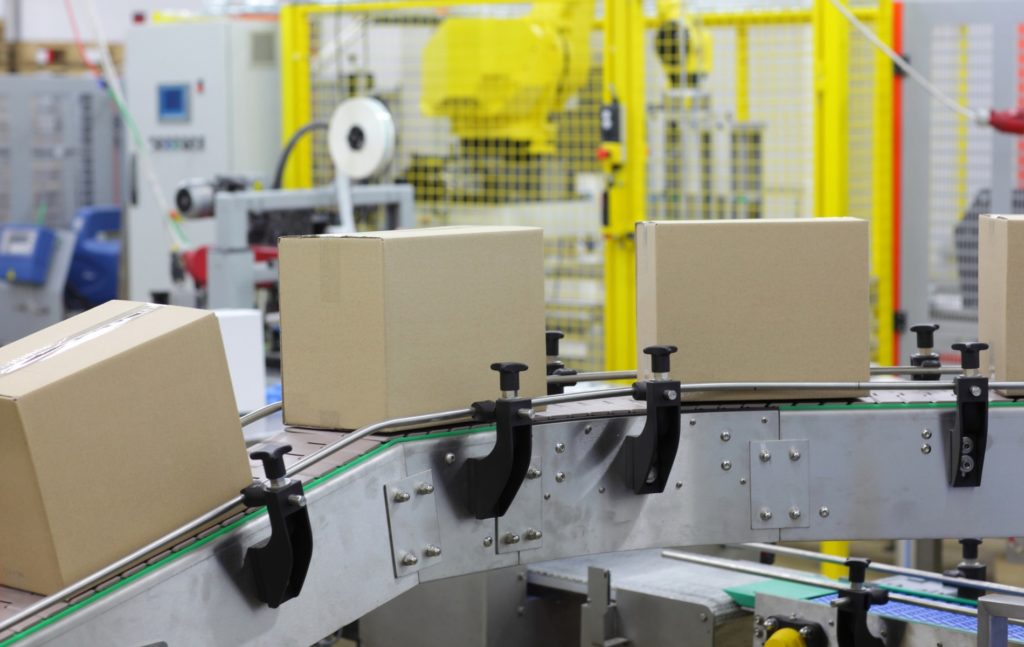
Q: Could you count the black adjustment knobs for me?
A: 8